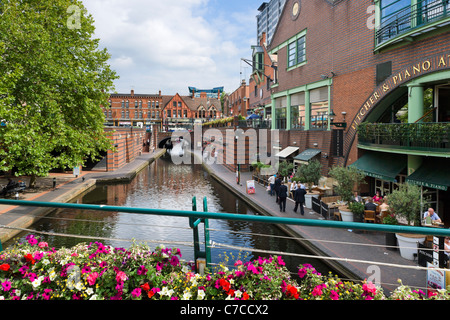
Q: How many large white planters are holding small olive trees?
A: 3